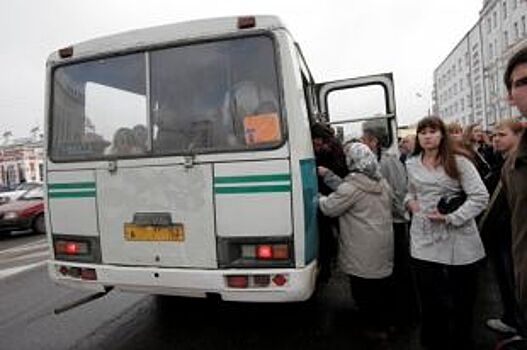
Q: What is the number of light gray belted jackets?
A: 1